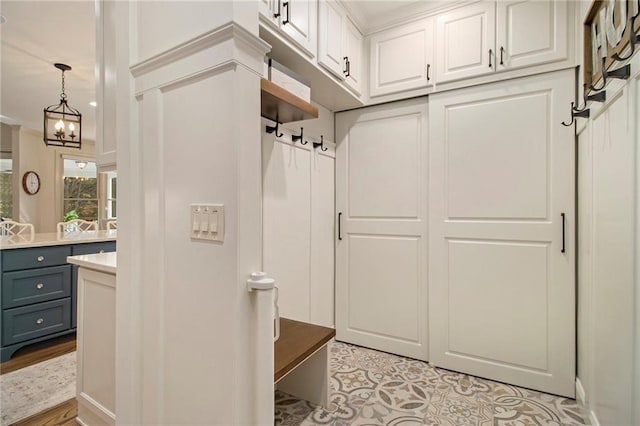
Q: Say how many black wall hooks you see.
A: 7